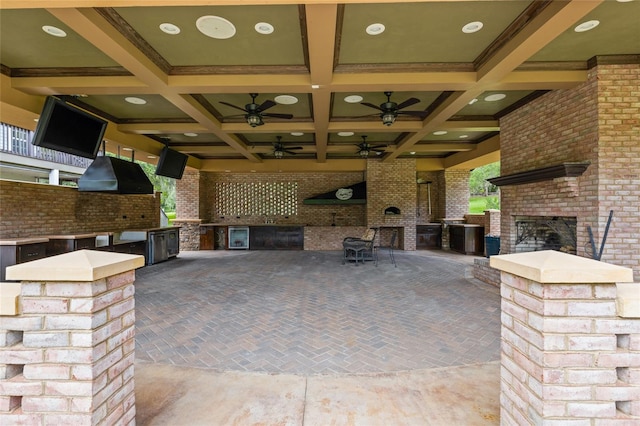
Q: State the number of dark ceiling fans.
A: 4